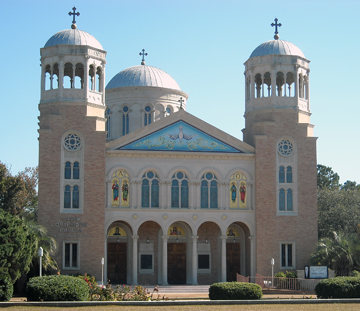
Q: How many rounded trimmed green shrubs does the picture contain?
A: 3